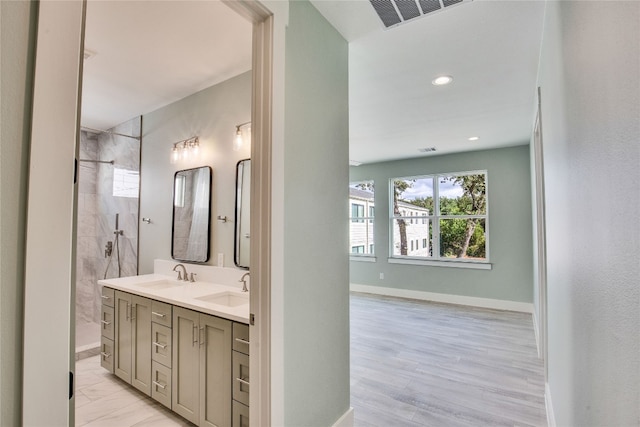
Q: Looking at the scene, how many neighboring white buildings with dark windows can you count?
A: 1